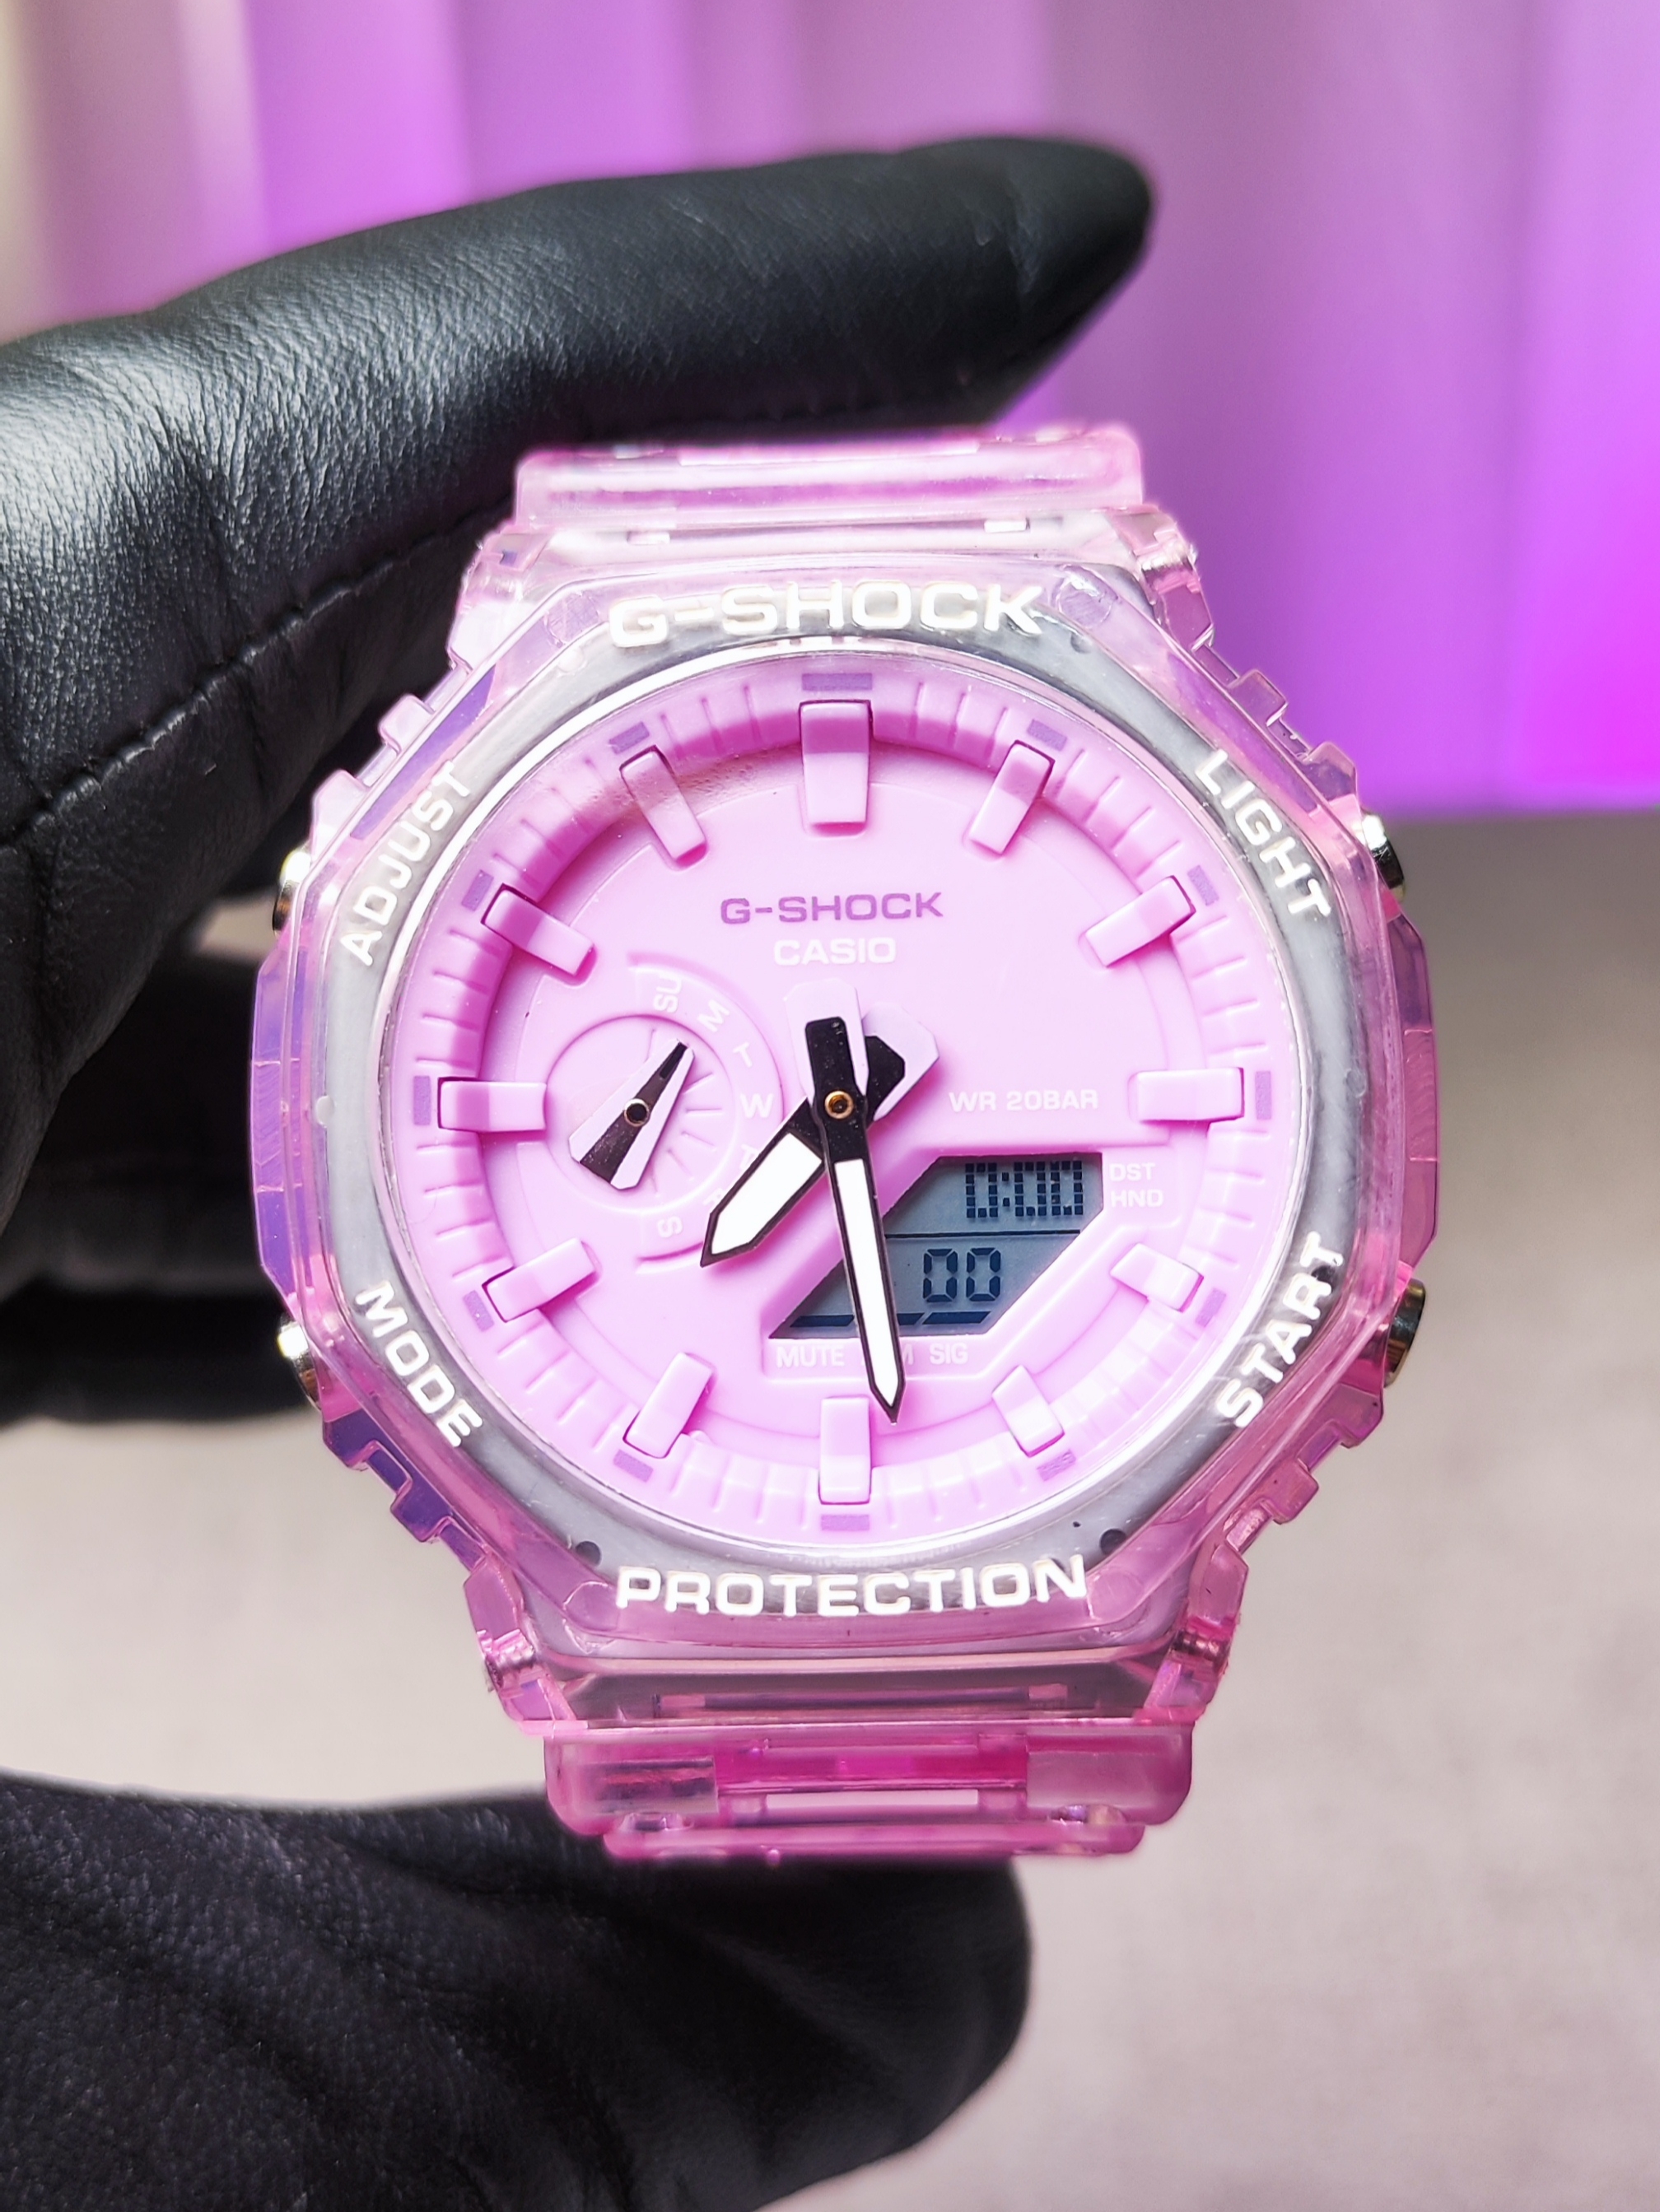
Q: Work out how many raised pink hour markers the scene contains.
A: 12